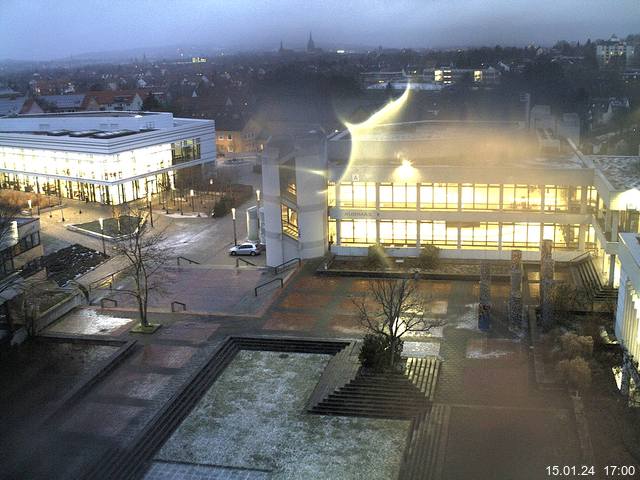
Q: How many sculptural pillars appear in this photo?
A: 3